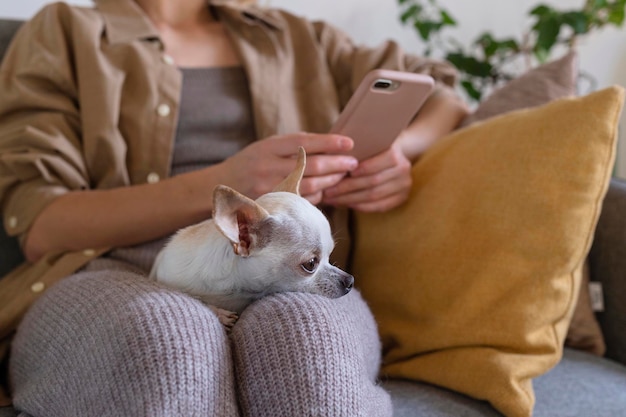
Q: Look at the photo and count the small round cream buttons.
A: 6